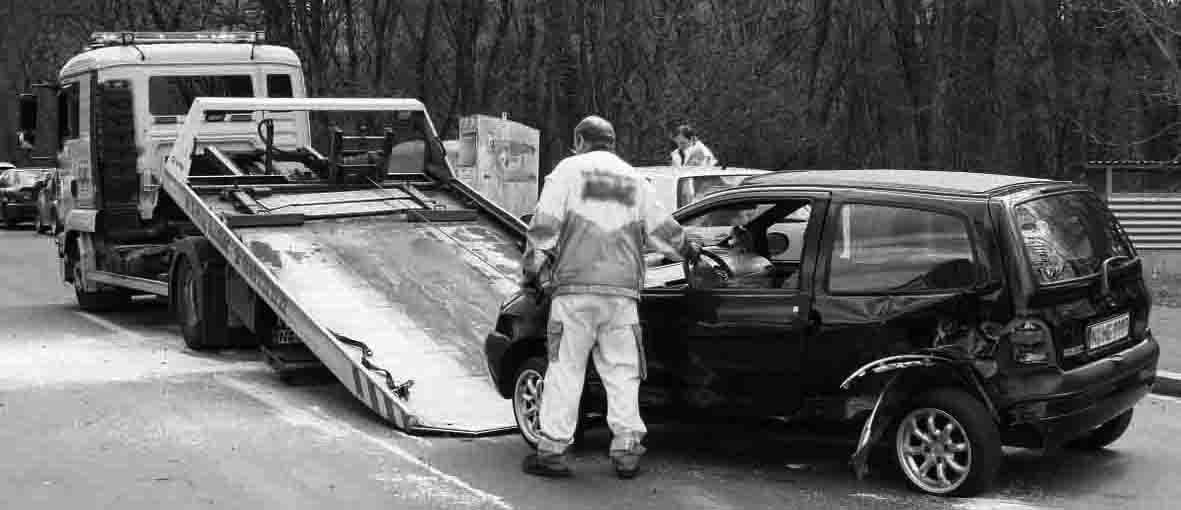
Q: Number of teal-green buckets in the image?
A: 0